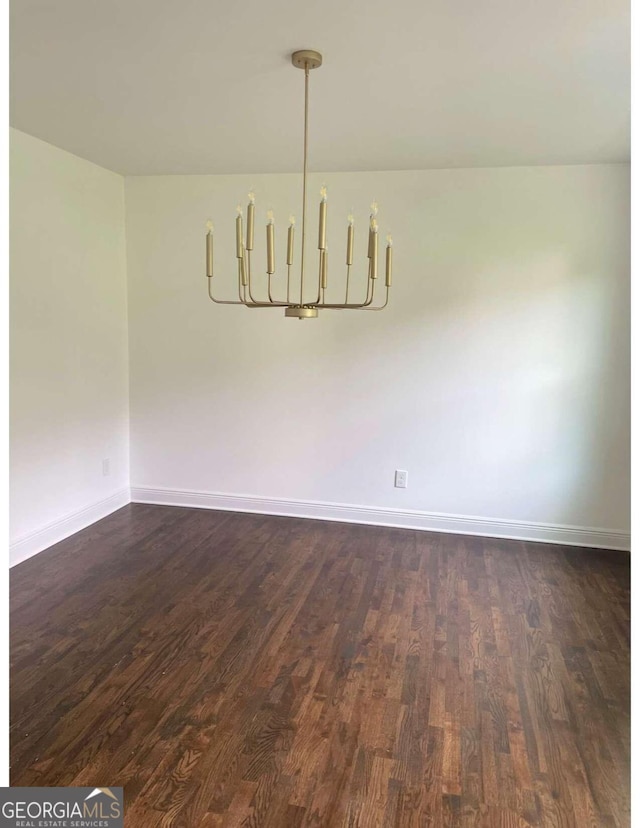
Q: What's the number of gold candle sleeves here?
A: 12